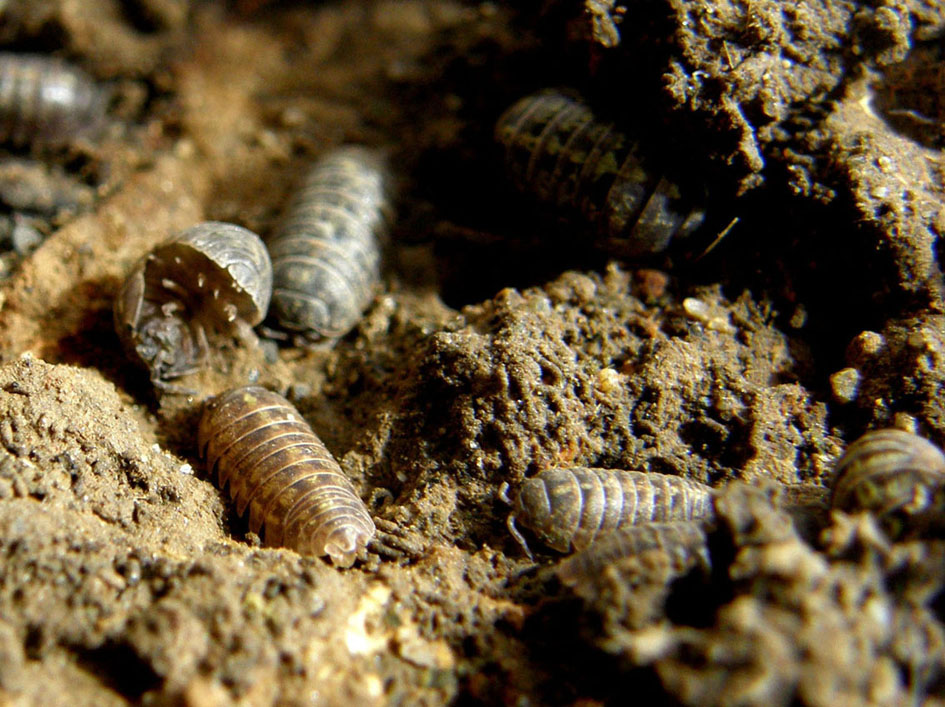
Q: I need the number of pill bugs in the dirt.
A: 8